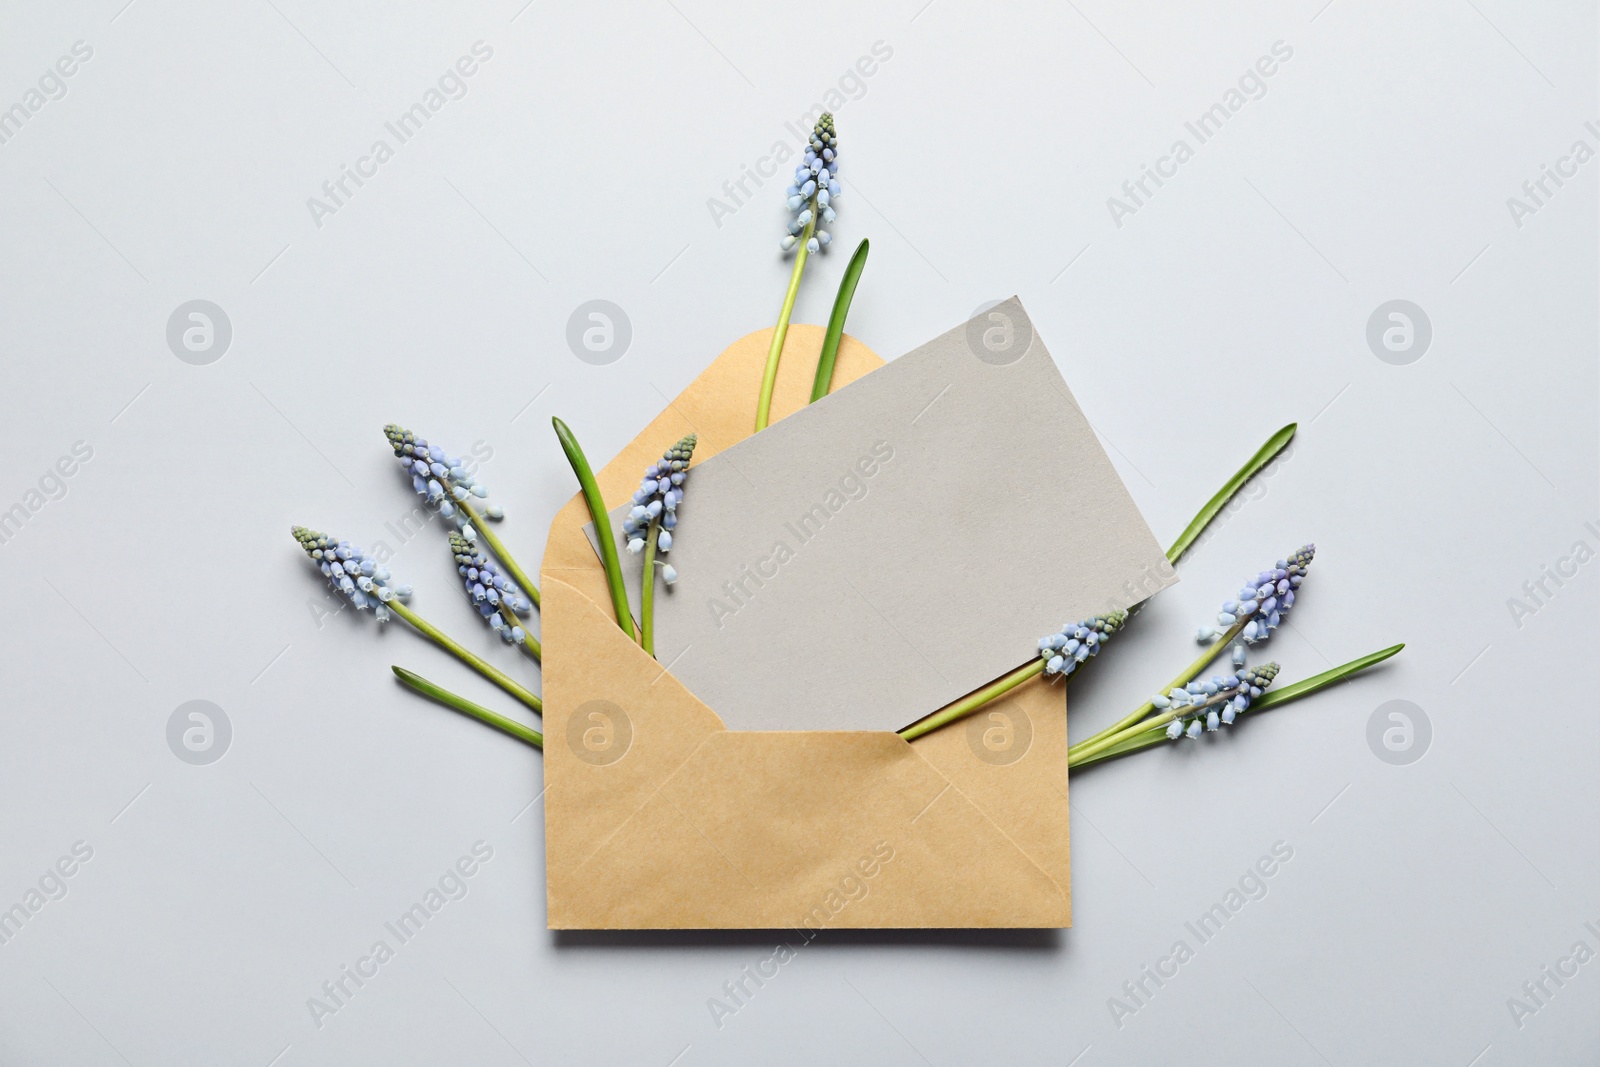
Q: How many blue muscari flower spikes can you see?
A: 8